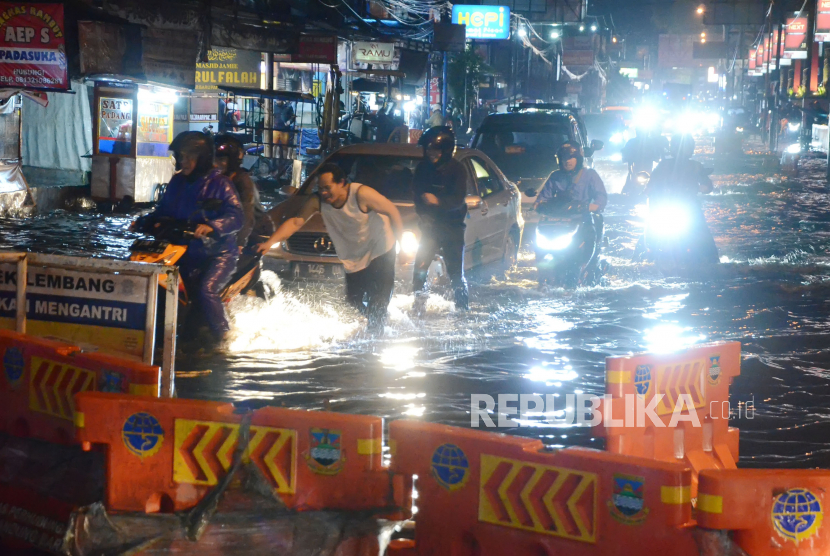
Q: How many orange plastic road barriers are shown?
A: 5